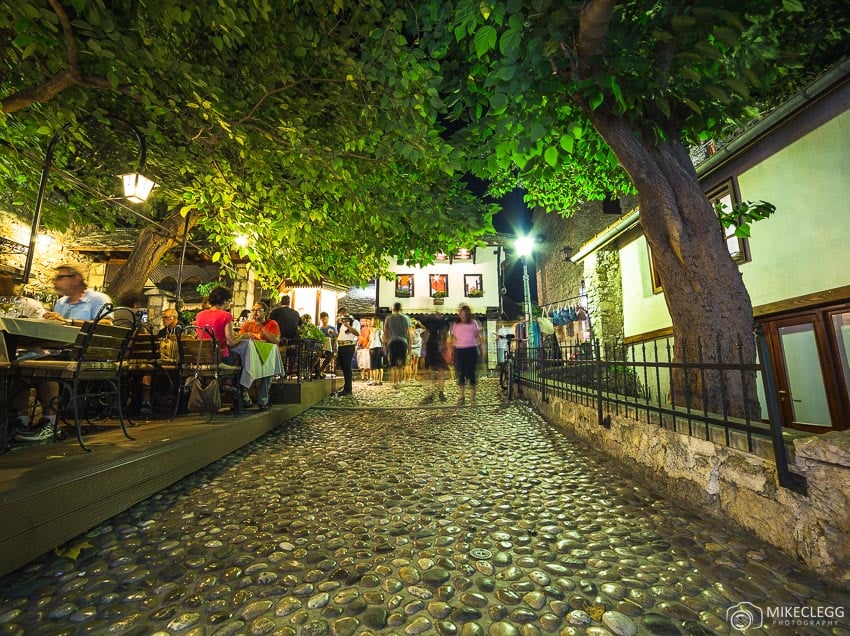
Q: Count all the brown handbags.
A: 1